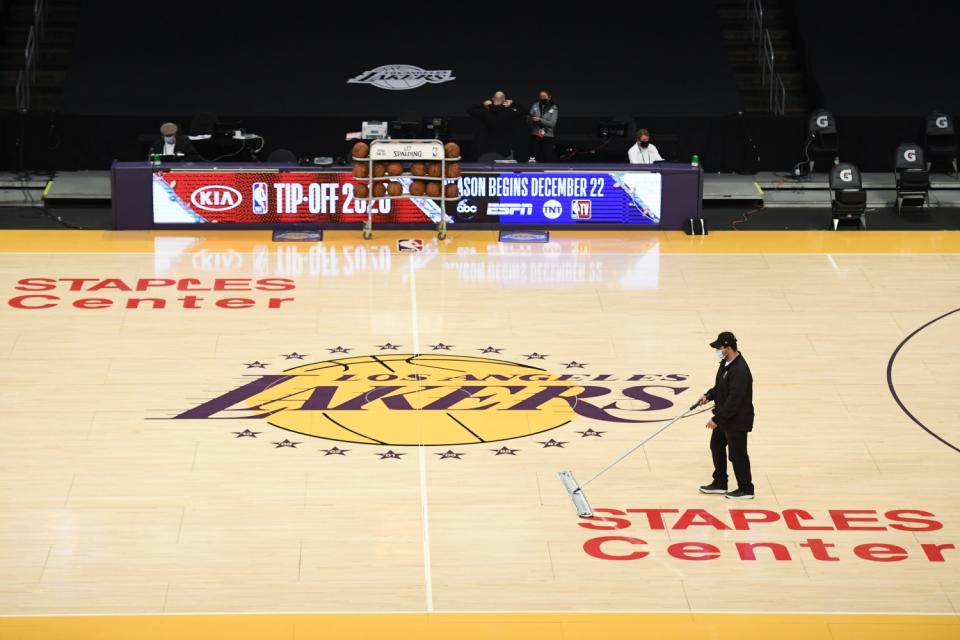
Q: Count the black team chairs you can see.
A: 4